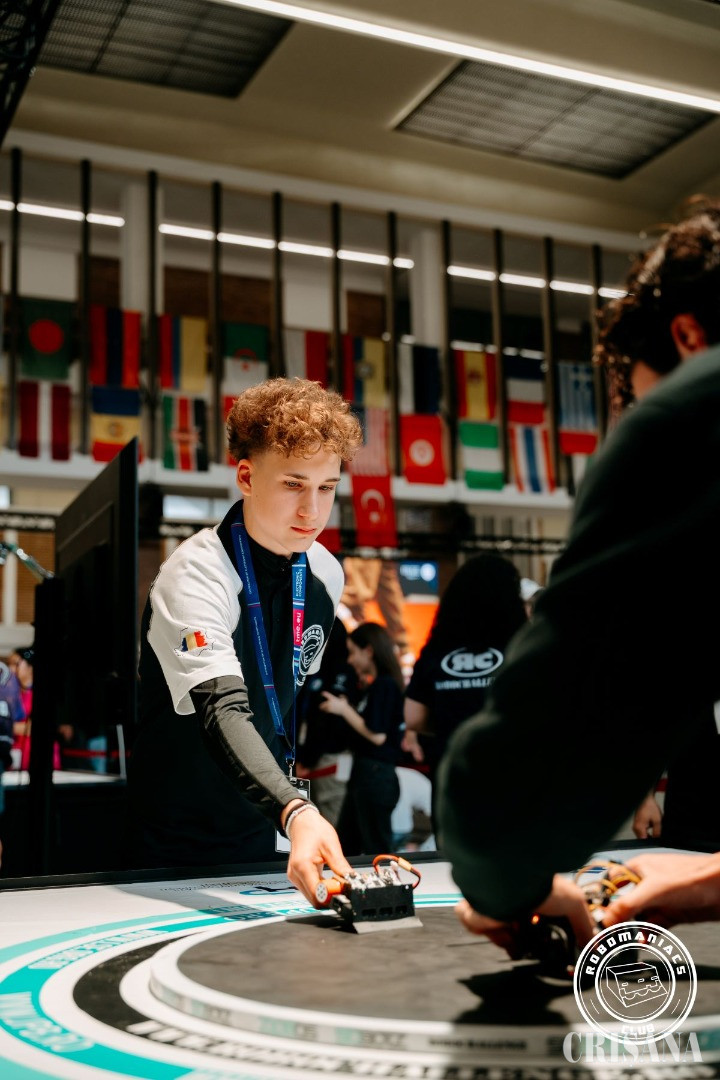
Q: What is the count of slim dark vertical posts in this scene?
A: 11